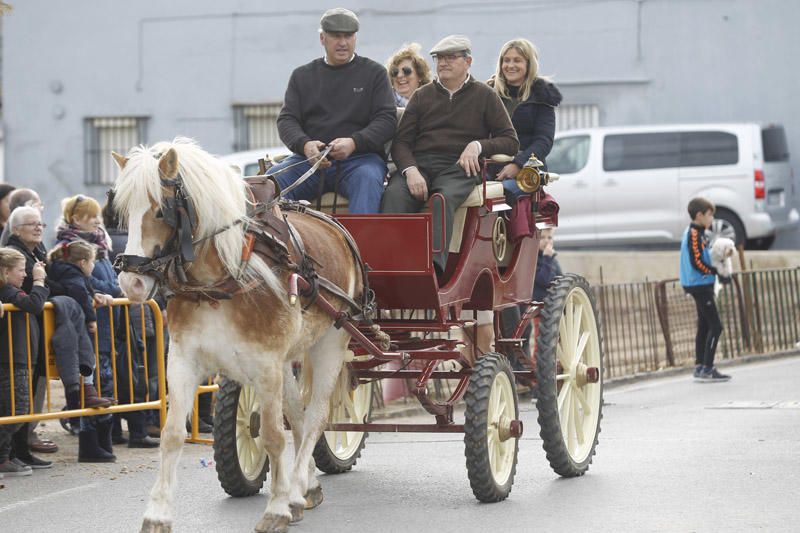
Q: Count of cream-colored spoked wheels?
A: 4